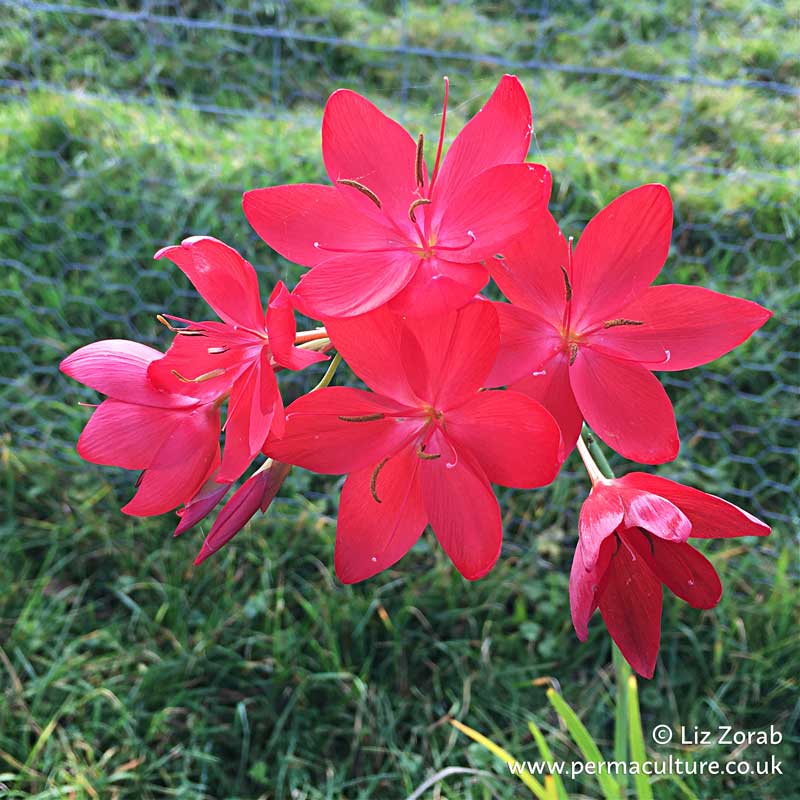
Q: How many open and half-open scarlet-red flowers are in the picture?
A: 6